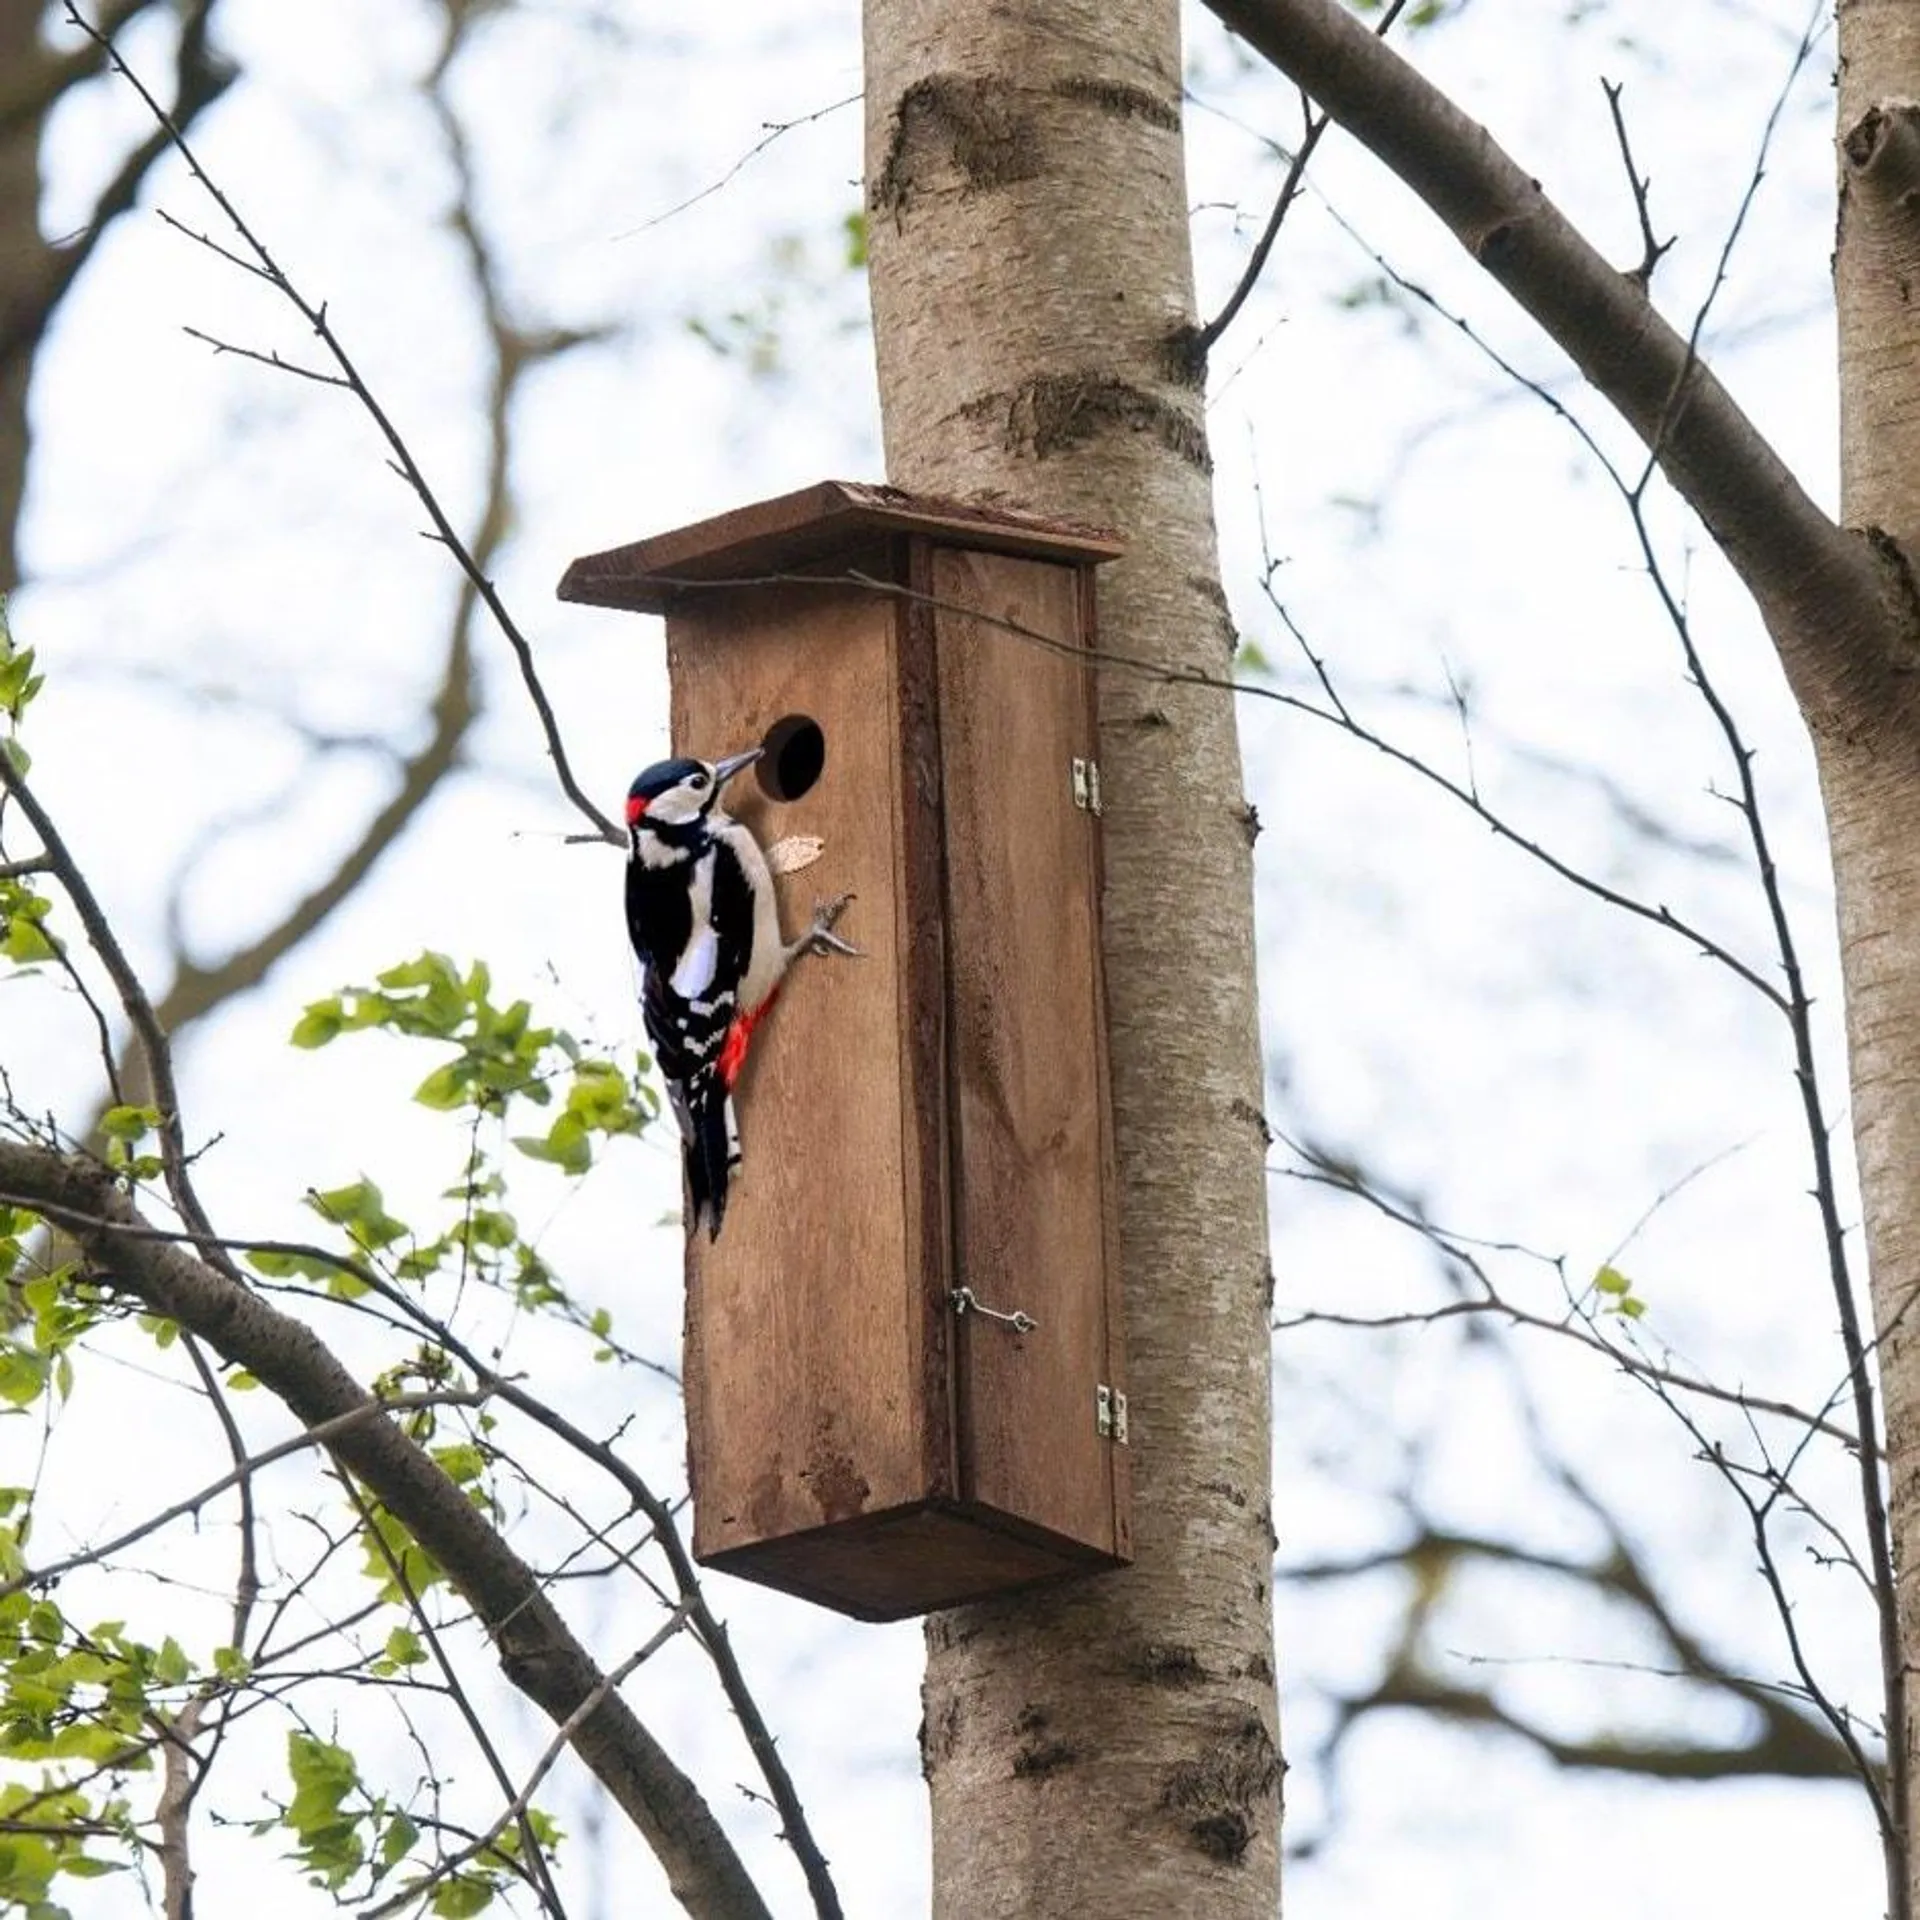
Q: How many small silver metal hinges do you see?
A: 2